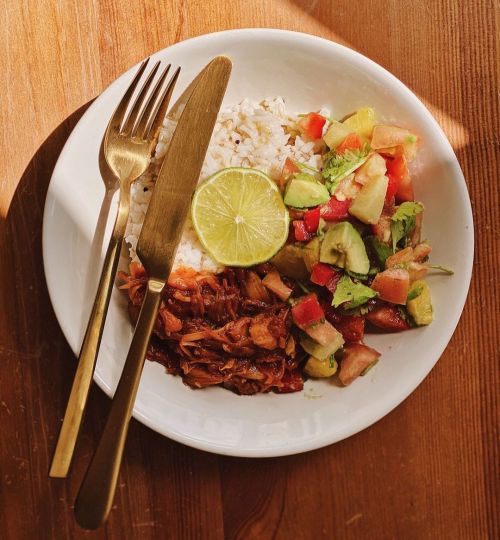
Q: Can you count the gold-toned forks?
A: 1